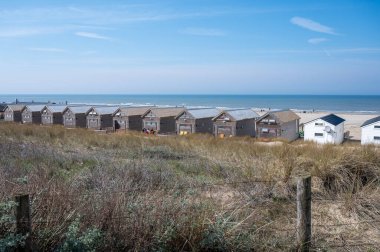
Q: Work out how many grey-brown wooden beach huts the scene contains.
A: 10